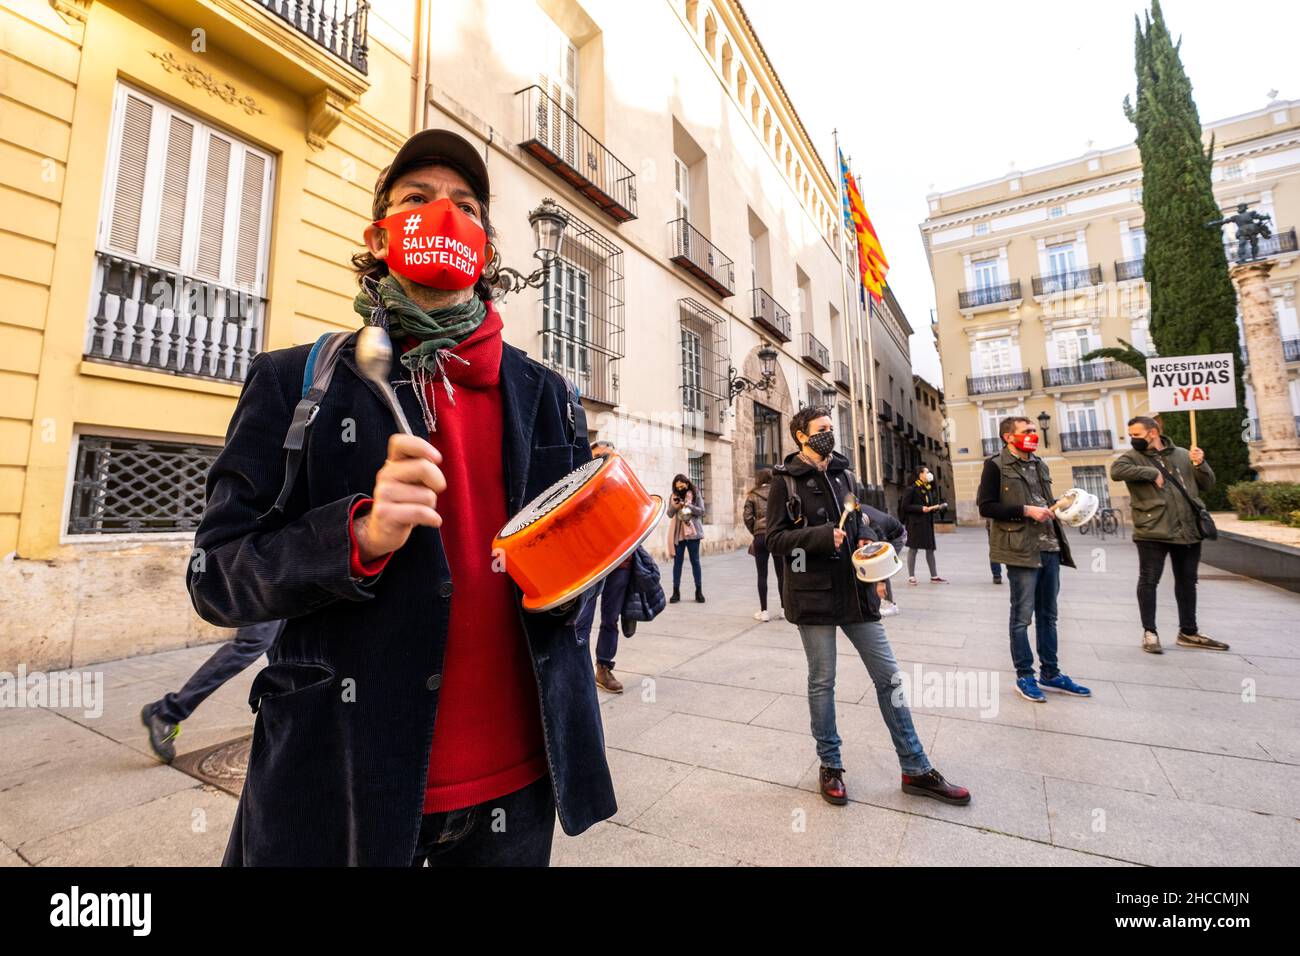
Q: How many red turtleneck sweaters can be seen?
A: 1